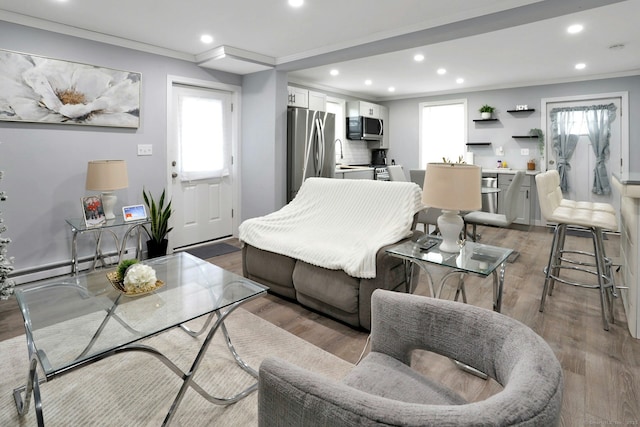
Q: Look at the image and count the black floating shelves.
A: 4